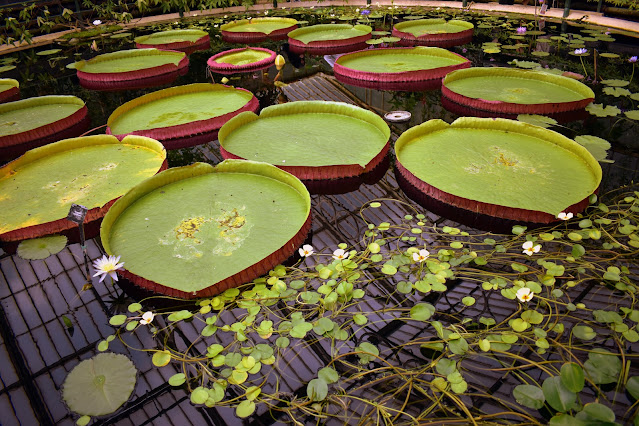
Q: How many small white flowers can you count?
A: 7